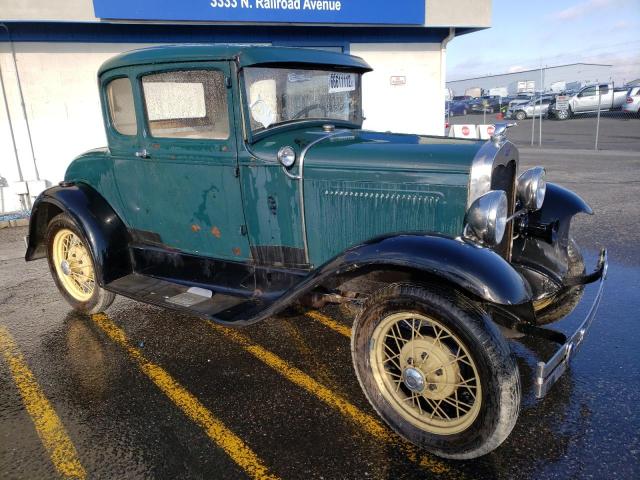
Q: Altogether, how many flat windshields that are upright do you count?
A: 1